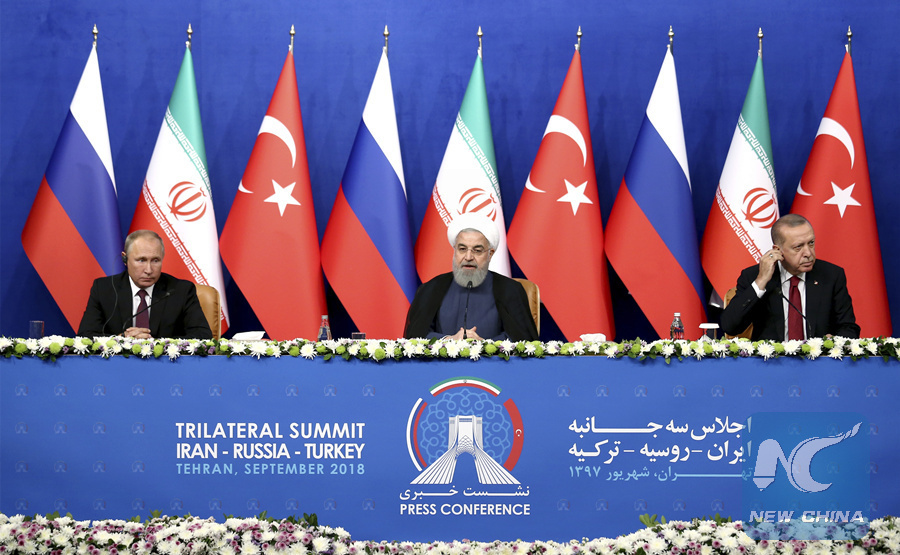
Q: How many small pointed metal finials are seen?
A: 9